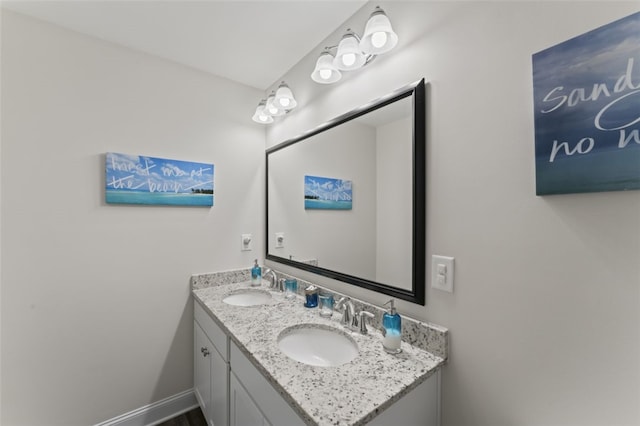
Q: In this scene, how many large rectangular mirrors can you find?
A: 1